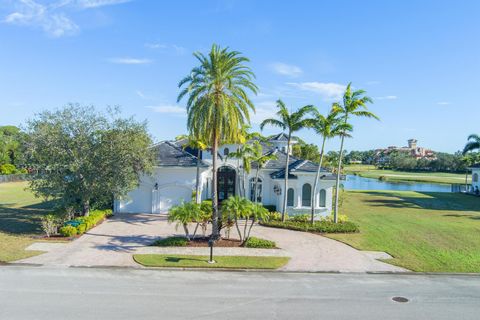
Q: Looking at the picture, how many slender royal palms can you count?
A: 3